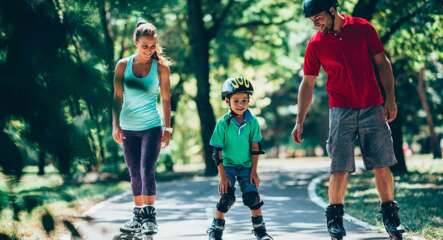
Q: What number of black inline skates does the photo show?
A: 6